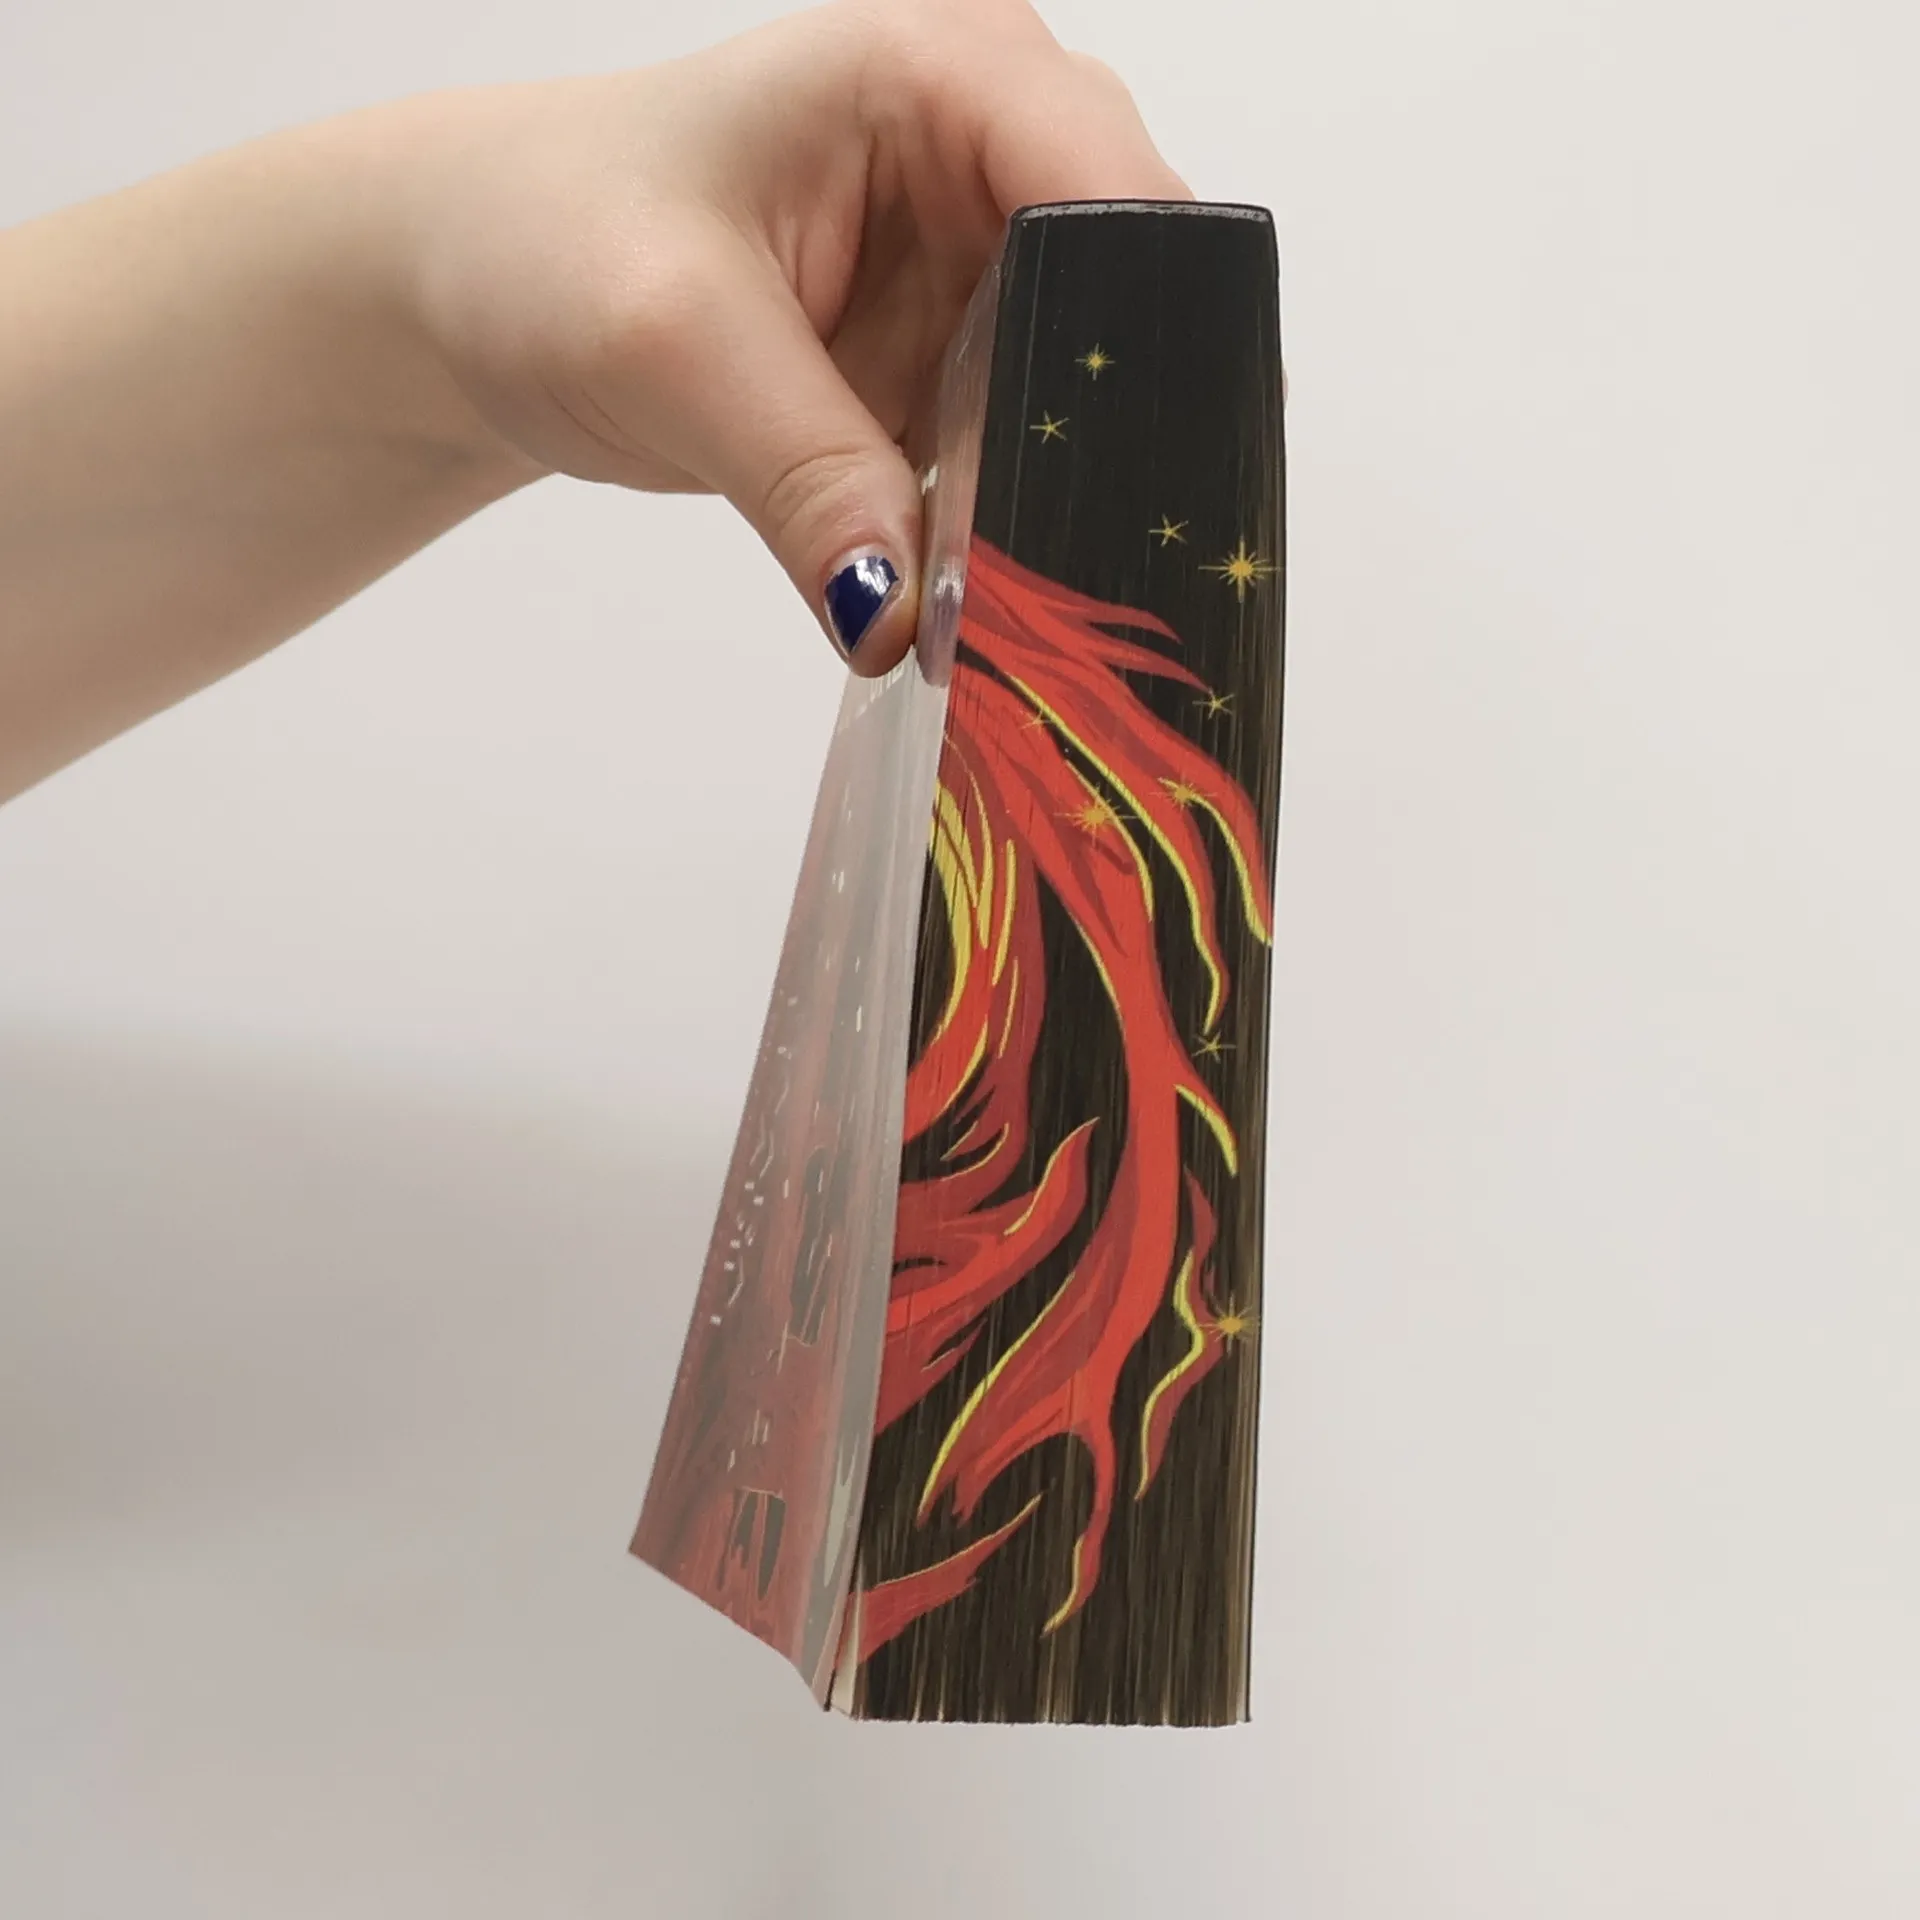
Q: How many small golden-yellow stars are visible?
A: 10